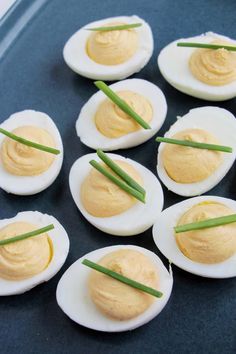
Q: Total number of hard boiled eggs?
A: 9